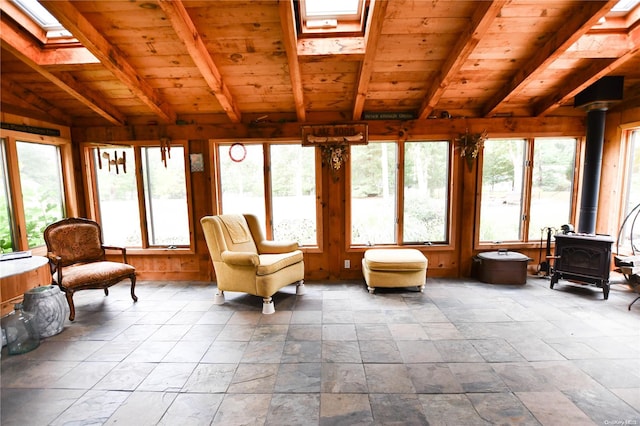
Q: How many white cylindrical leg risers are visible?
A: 3